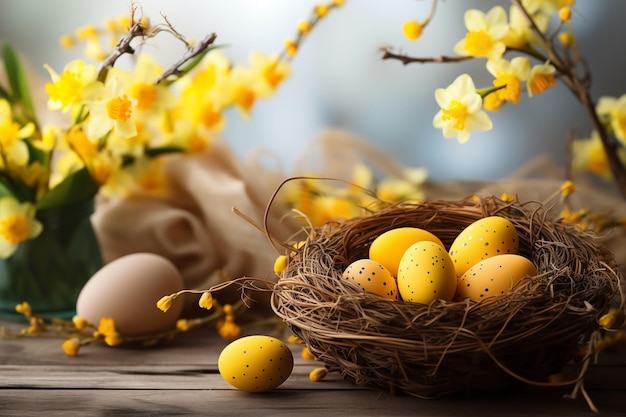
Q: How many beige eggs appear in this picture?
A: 1